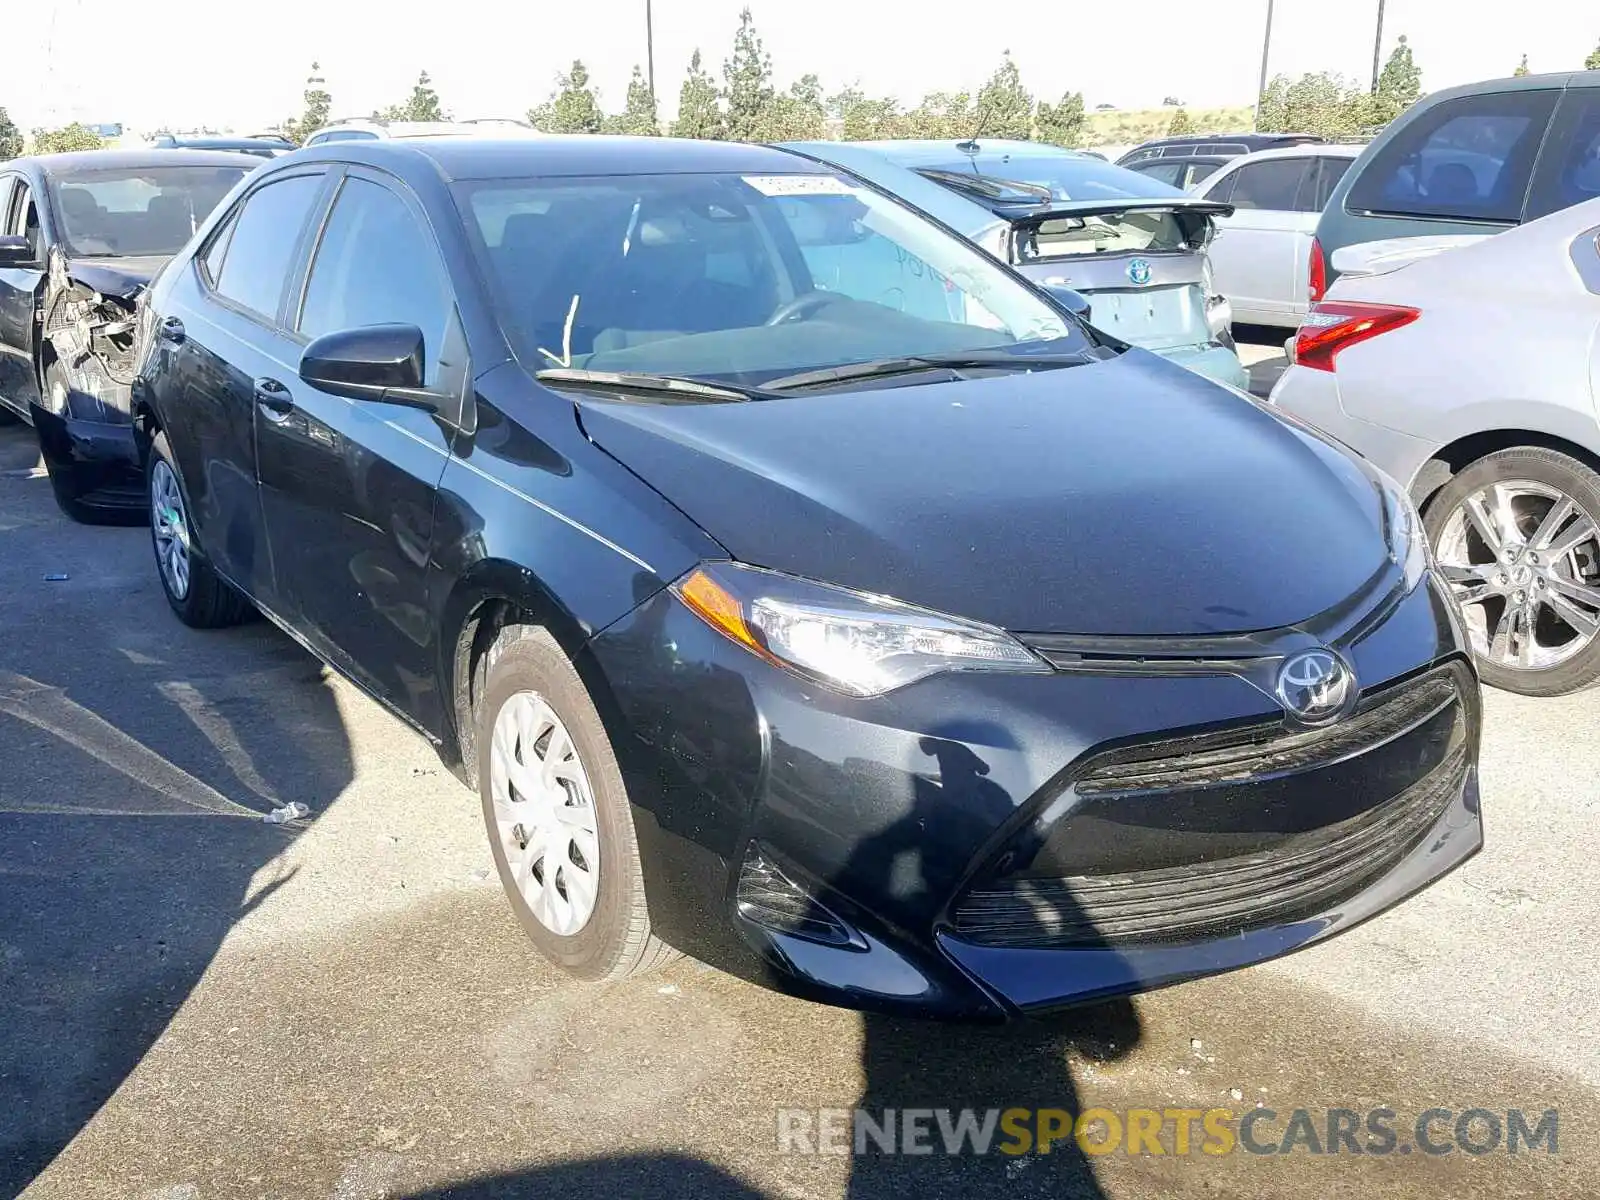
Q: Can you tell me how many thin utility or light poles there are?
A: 3